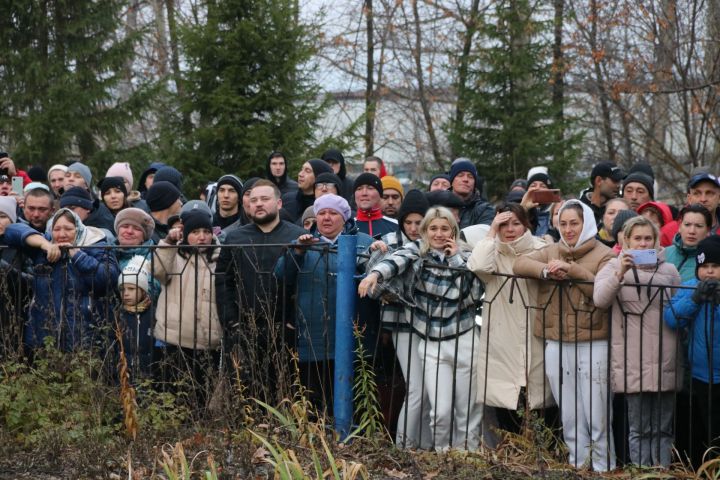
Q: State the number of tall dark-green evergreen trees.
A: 3